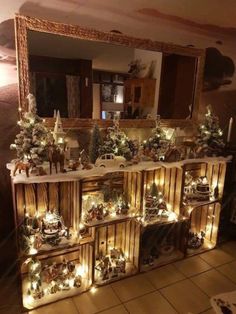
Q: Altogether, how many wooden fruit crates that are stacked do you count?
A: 8